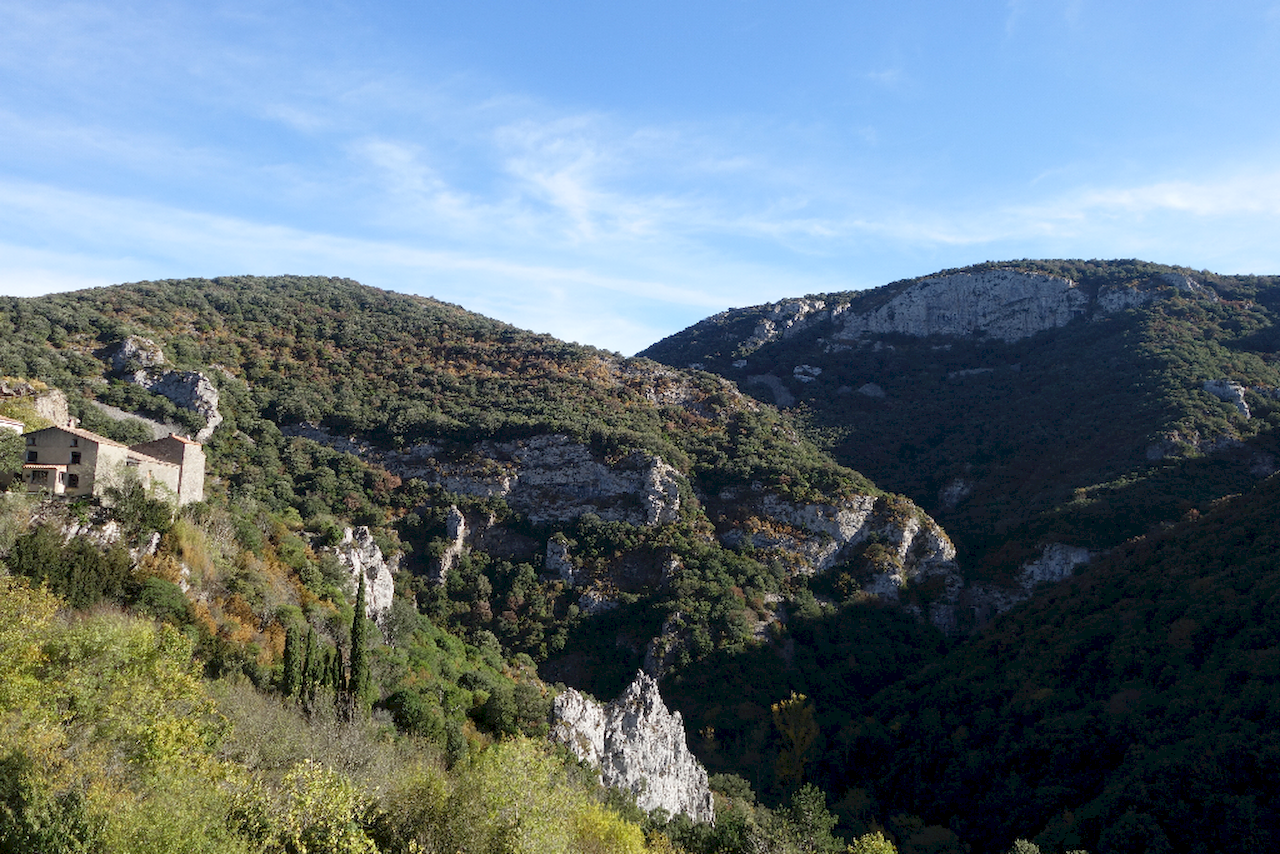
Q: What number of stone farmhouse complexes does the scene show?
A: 1